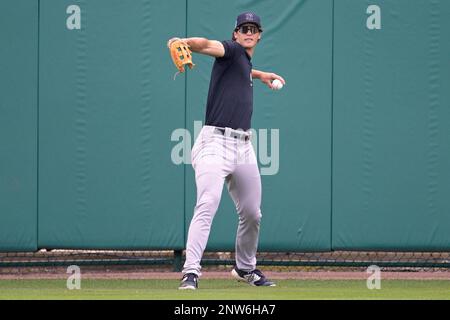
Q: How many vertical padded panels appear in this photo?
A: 4